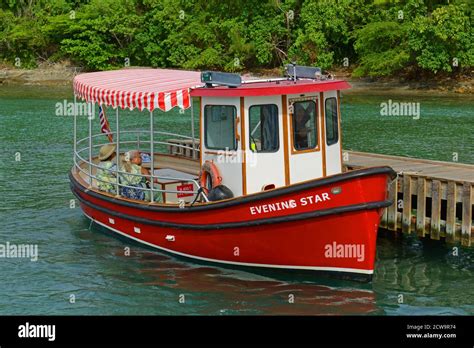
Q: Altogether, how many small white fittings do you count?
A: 3